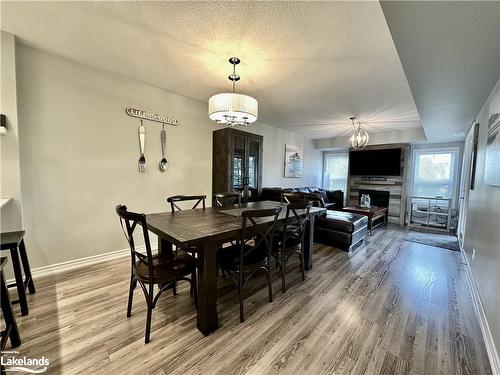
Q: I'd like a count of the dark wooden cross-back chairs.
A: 6